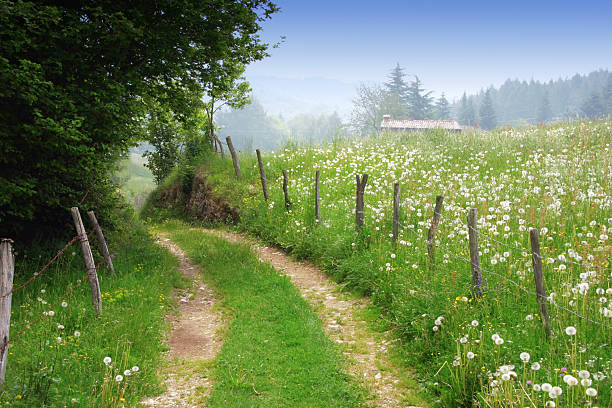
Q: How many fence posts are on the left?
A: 3